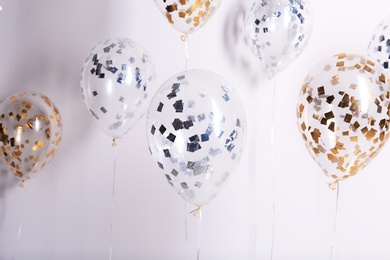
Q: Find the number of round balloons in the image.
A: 7